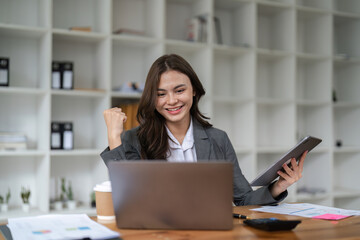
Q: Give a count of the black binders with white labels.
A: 5